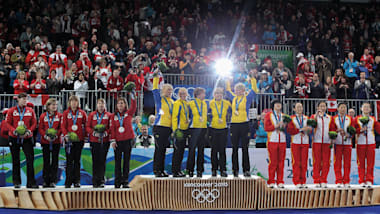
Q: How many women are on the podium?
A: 15